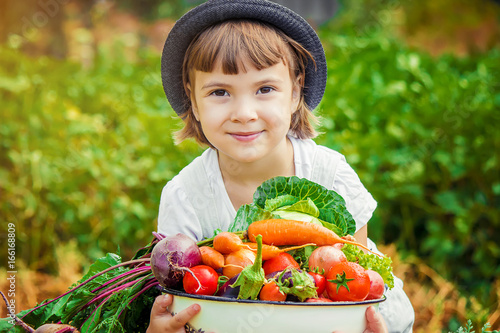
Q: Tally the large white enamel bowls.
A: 1